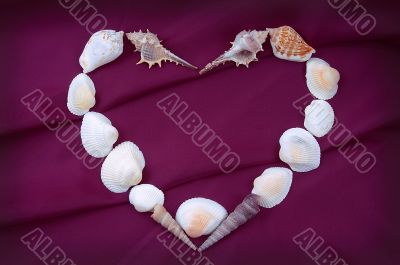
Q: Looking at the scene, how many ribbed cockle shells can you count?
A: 9